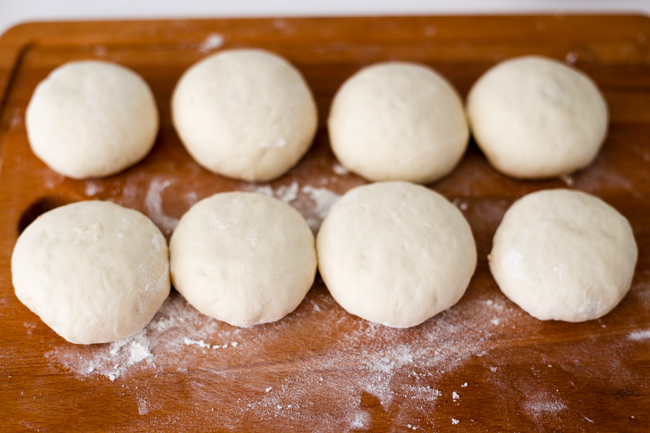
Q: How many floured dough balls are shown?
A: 8